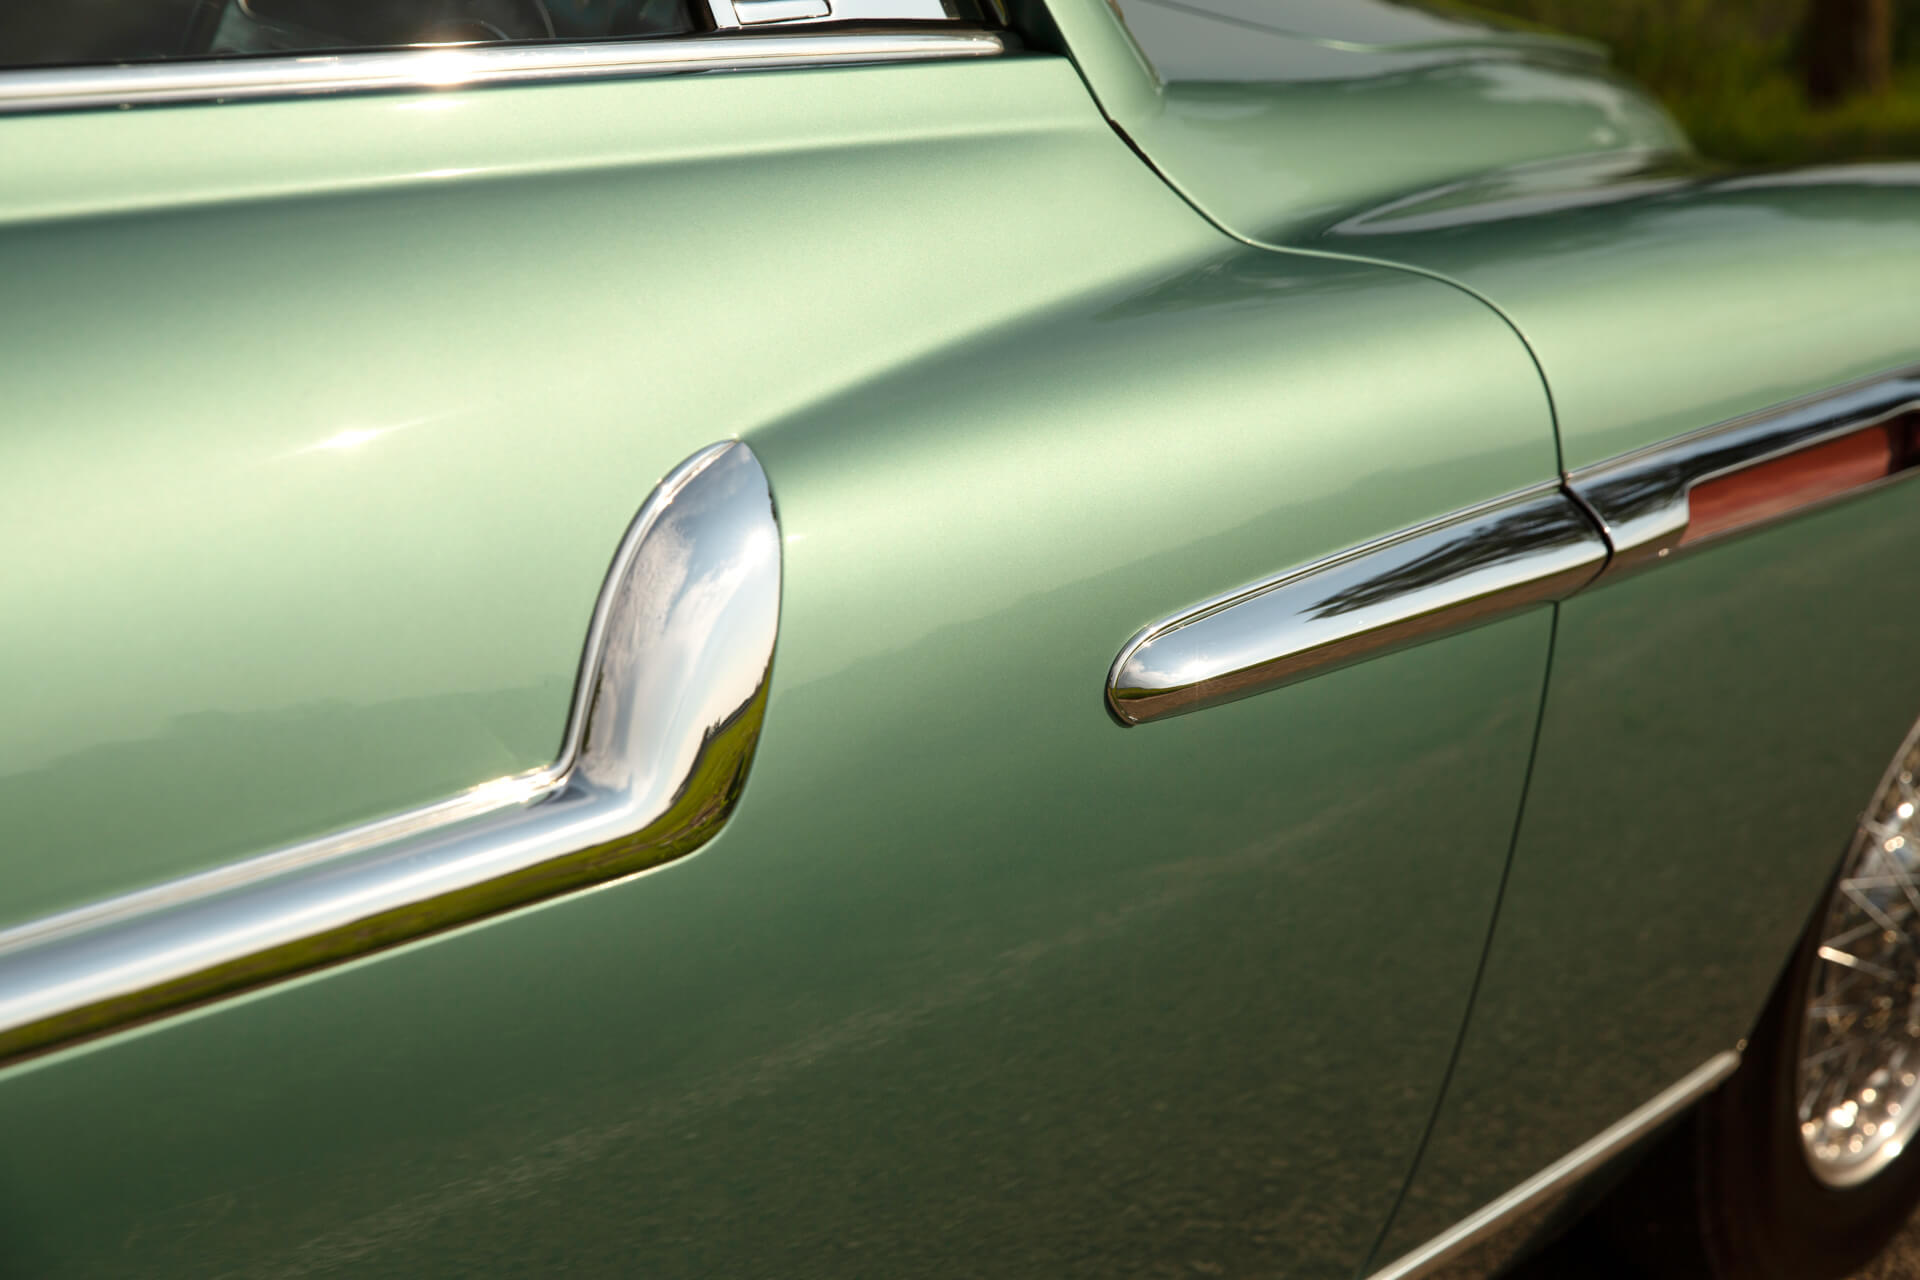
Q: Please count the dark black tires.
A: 1